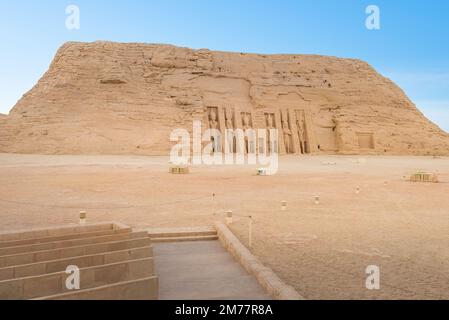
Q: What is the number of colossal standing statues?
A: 6